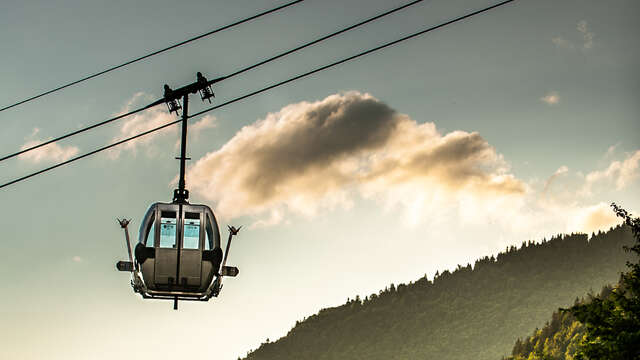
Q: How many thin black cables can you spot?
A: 3